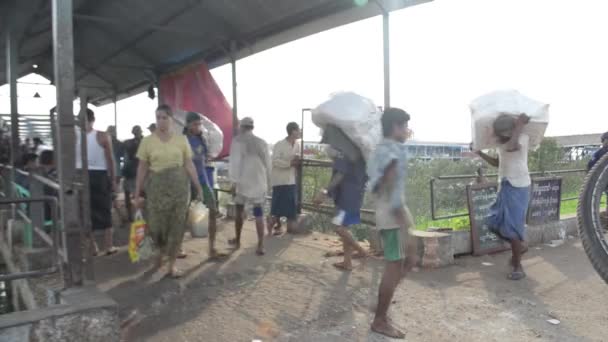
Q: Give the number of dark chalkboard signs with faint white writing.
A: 2